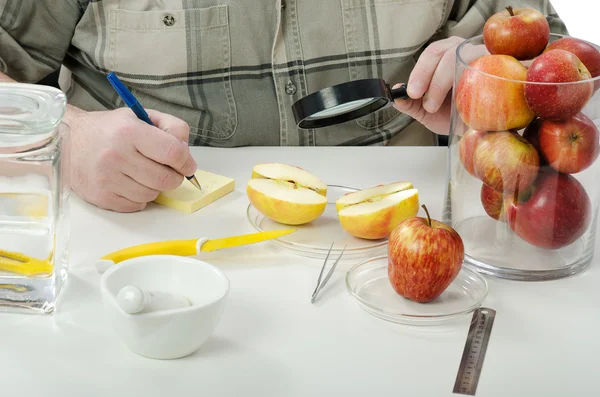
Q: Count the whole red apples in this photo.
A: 11